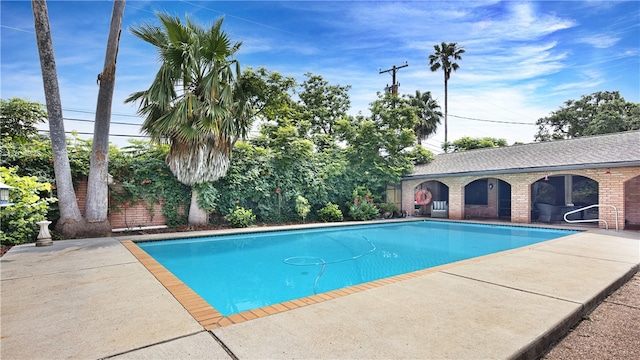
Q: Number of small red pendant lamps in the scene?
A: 2